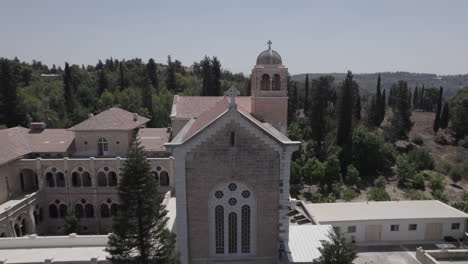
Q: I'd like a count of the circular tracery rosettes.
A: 4